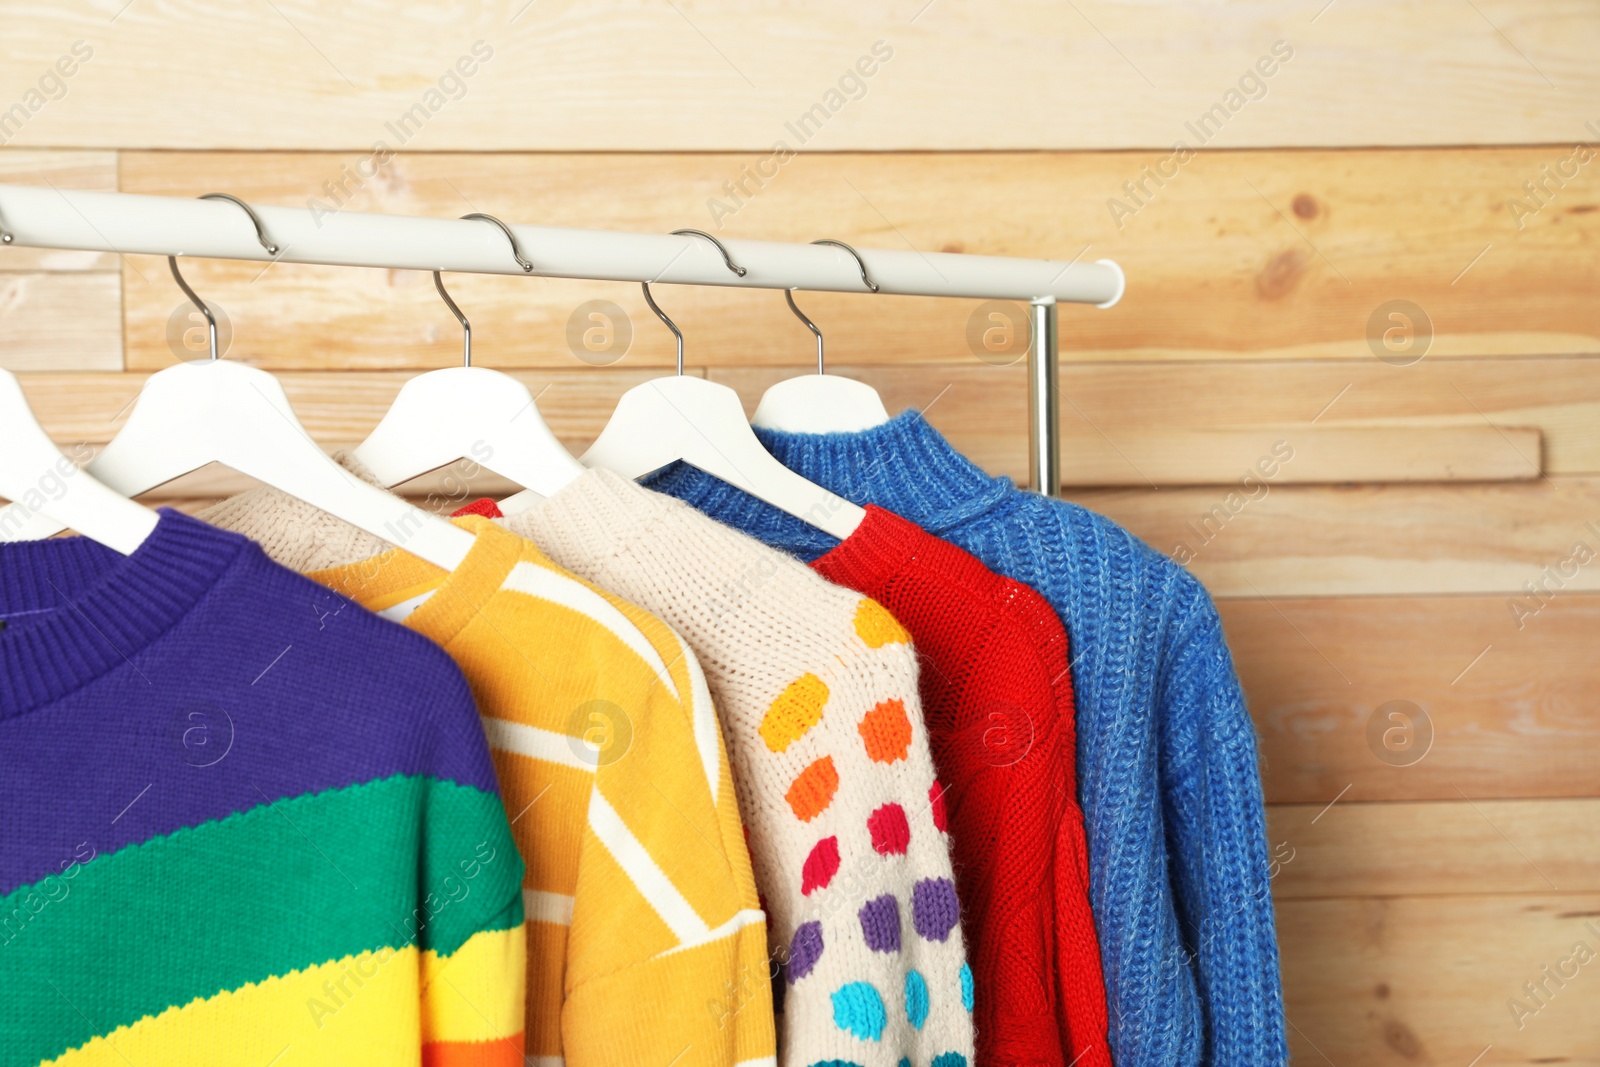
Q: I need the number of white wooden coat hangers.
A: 5